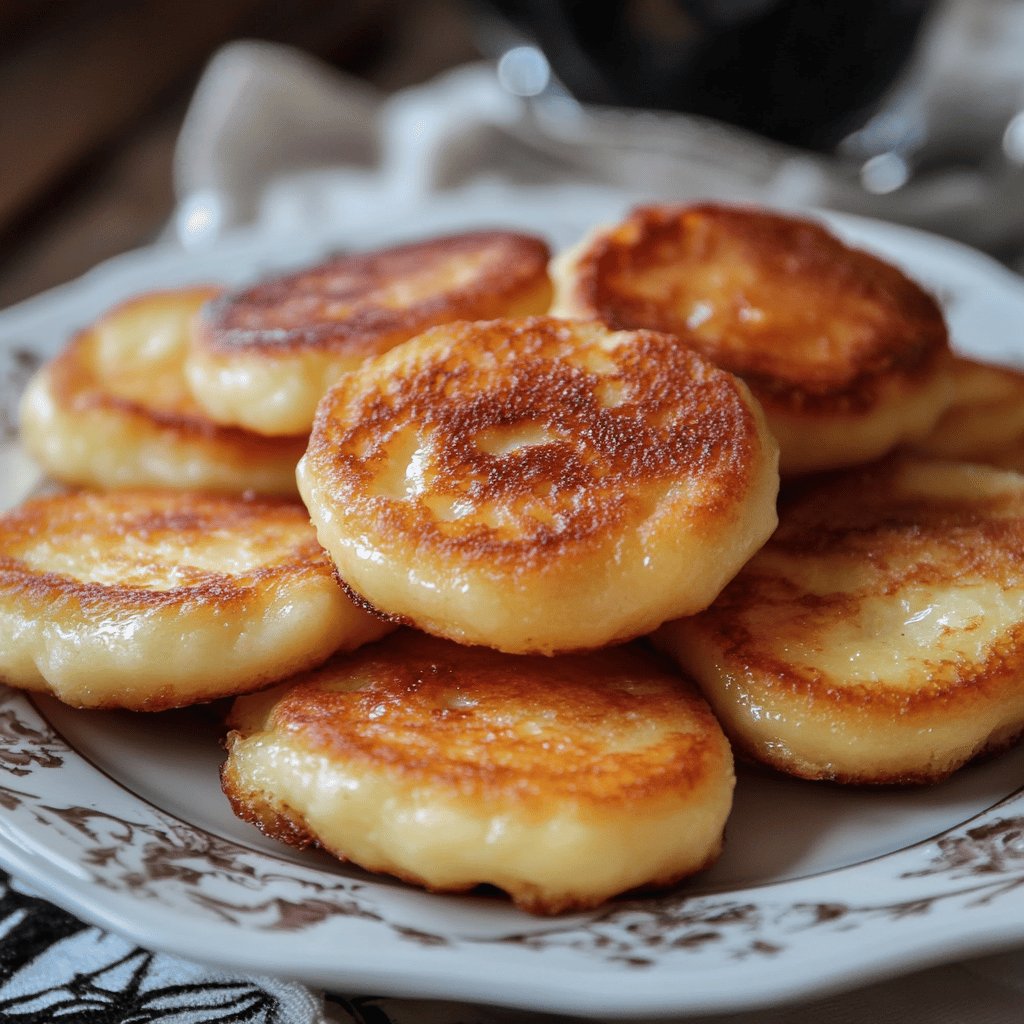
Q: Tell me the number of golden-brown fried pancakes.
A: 8